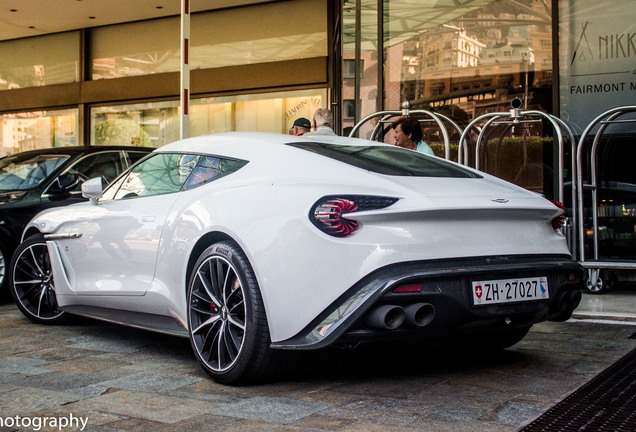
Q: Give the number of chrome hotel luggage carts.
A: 3